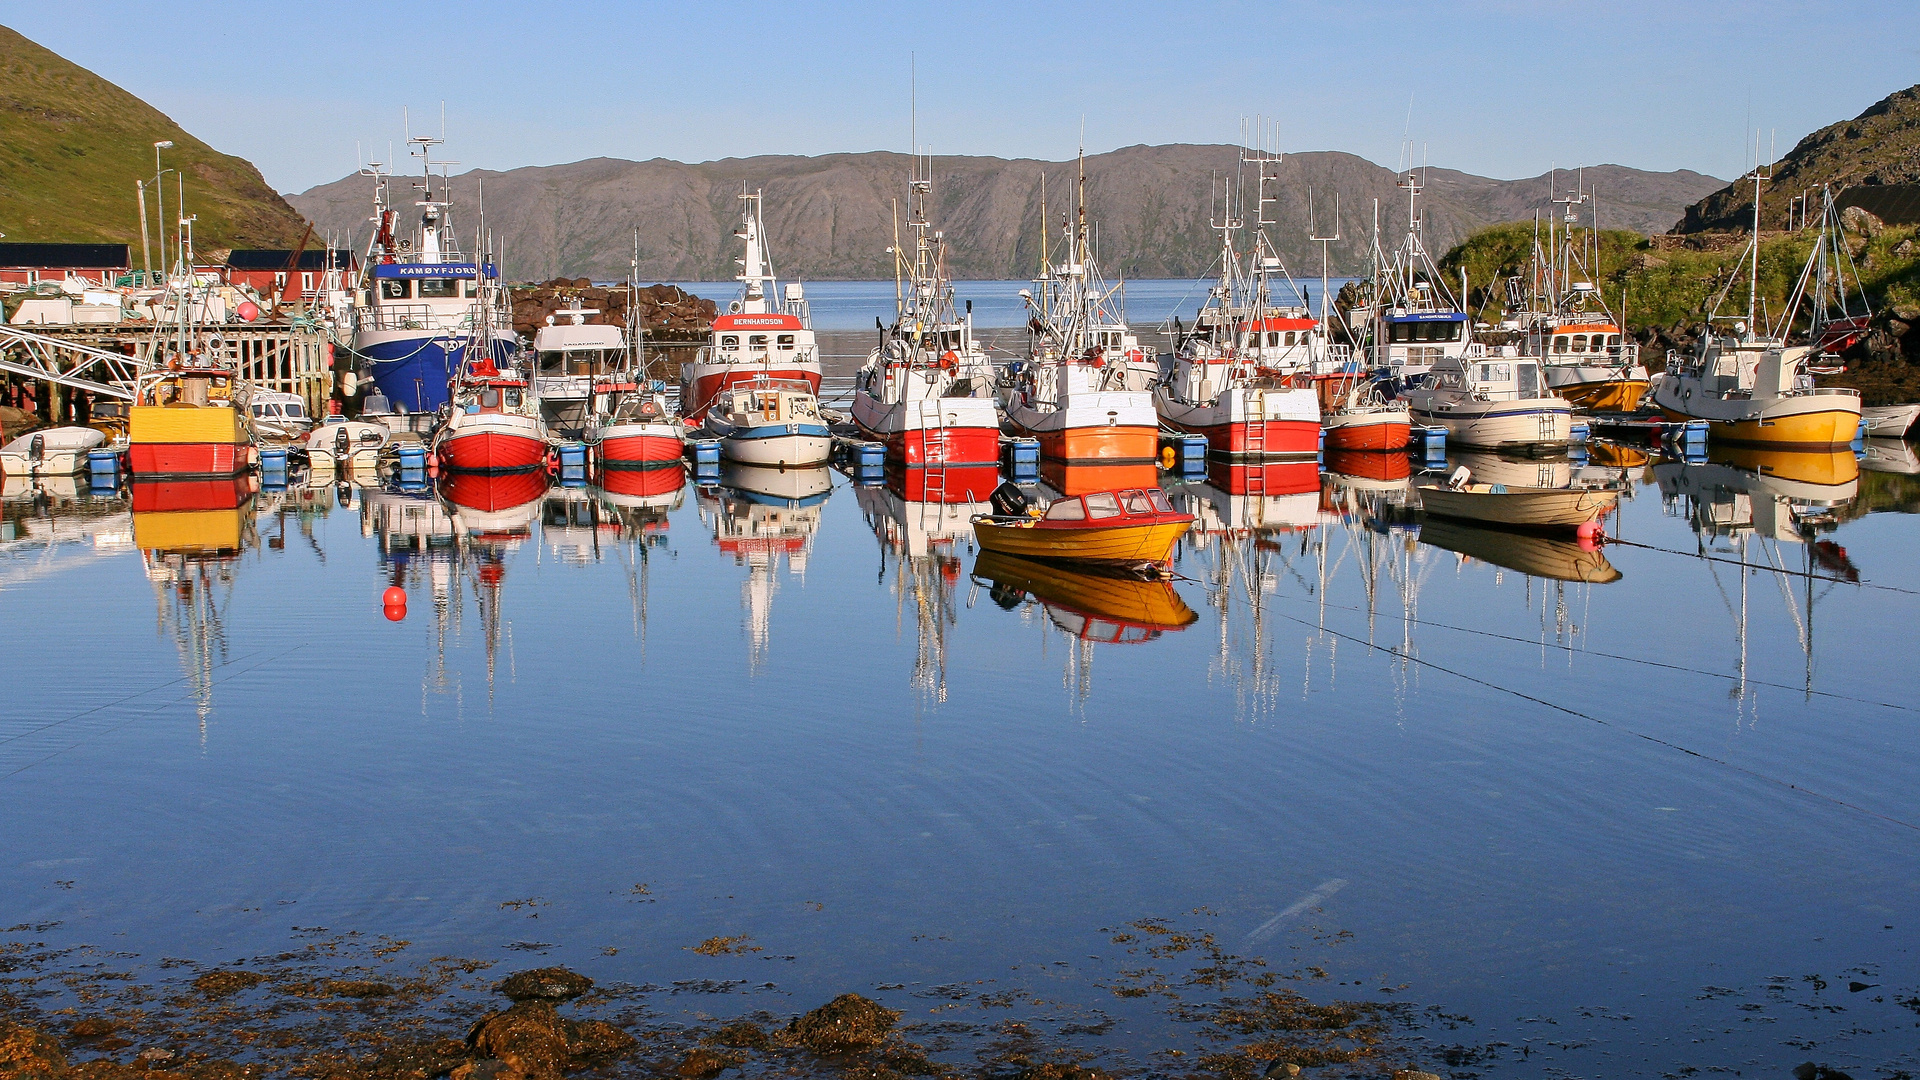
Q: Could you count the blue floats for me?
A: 13